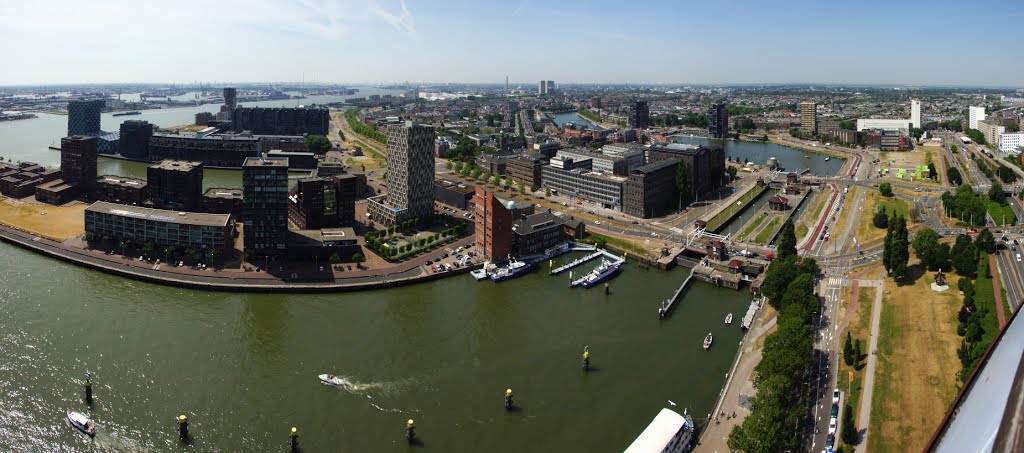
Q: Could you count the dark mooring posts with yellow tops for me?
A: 6